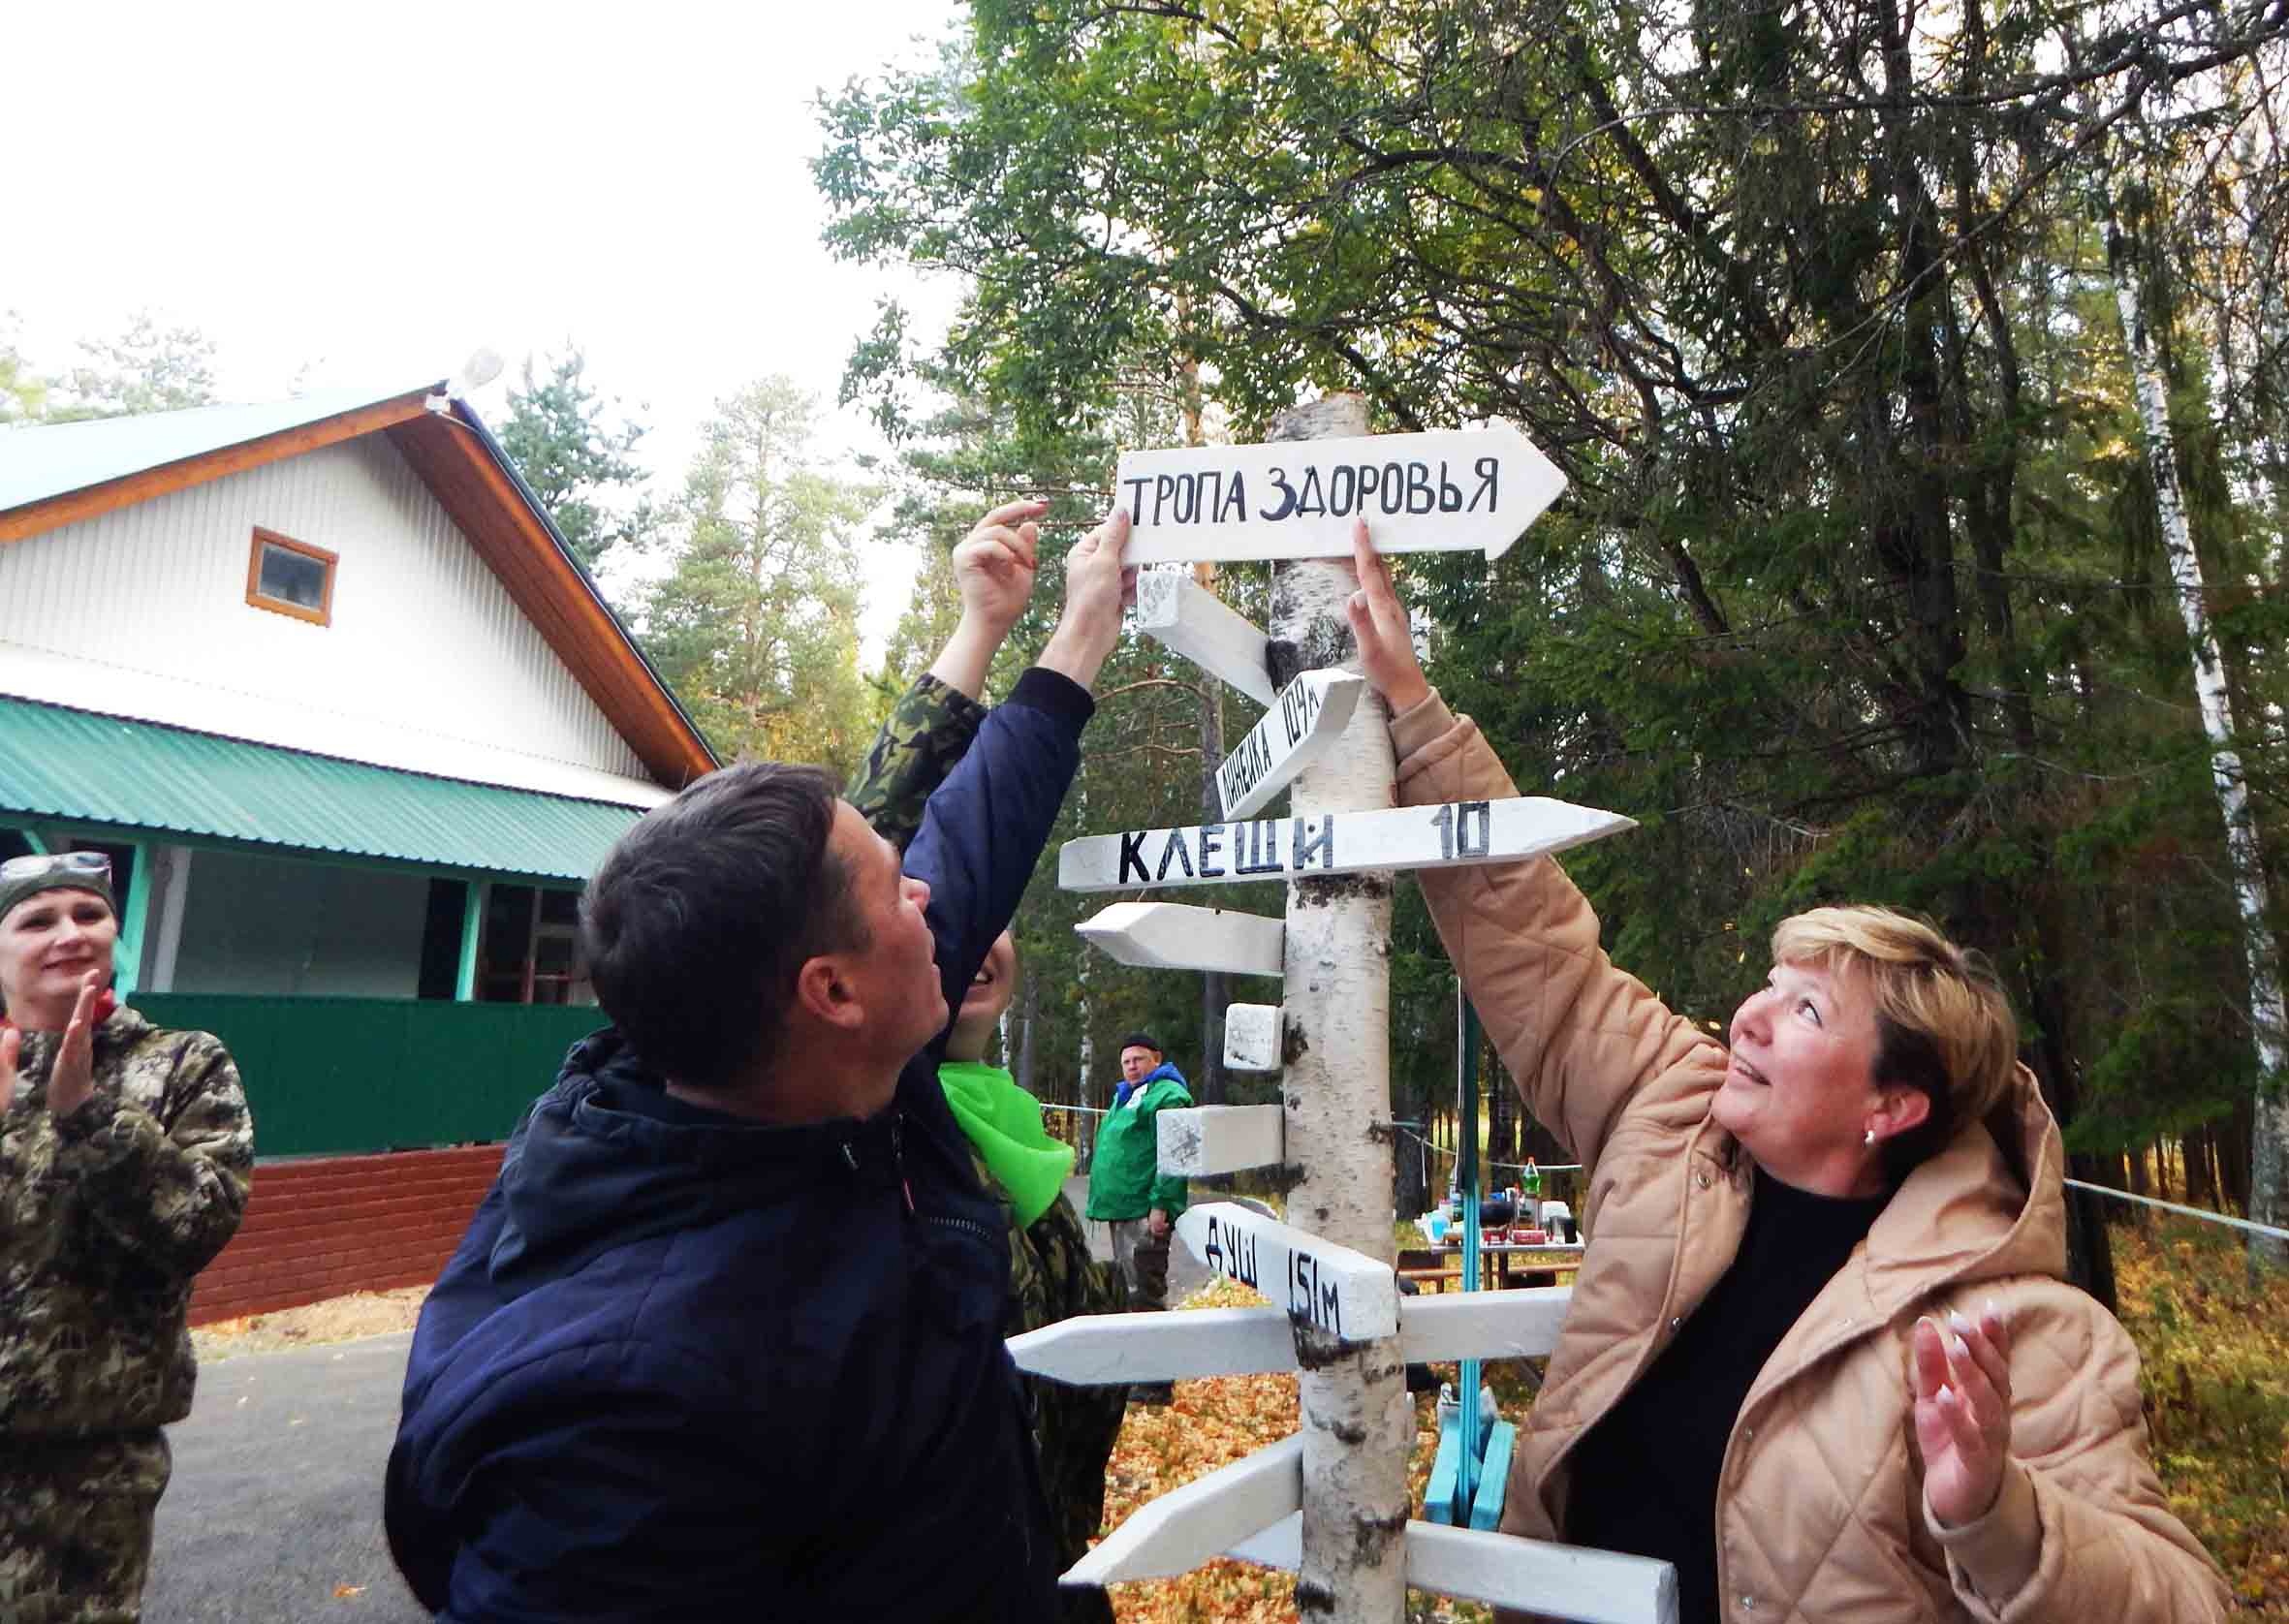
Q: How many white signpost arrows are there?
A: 11